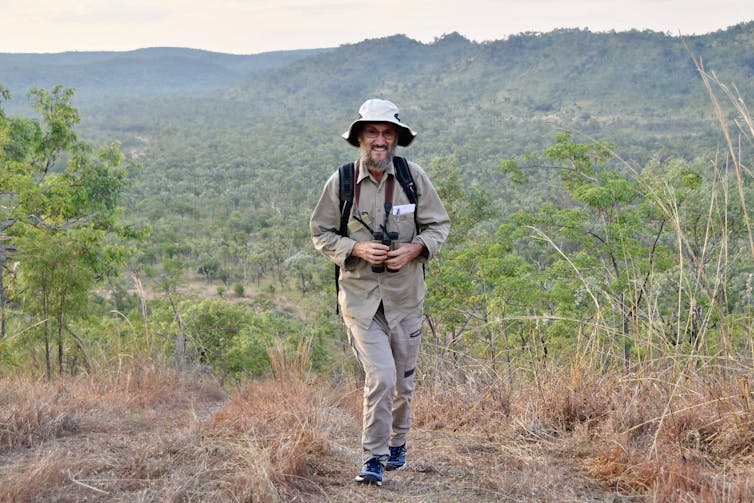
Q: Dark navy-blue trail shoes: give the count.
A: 2